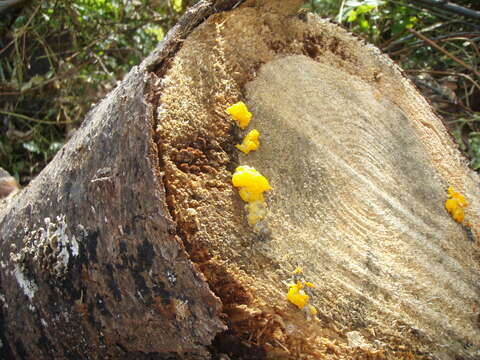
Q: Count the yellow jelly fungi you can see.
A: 5